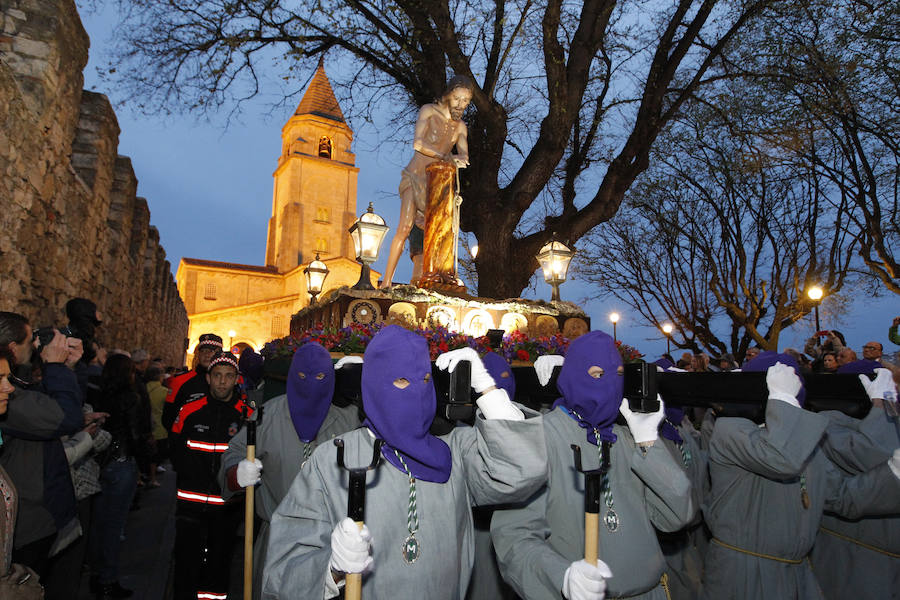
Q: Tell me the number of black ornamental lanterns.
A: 3